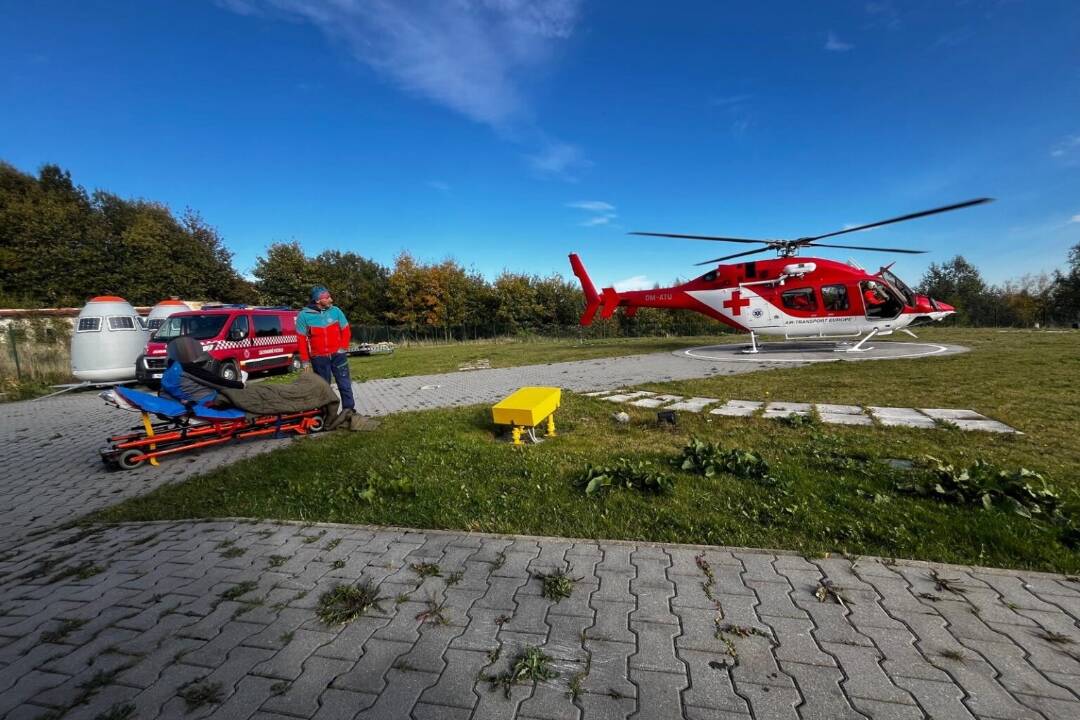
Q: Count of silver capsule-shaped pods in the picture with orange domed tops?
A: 2